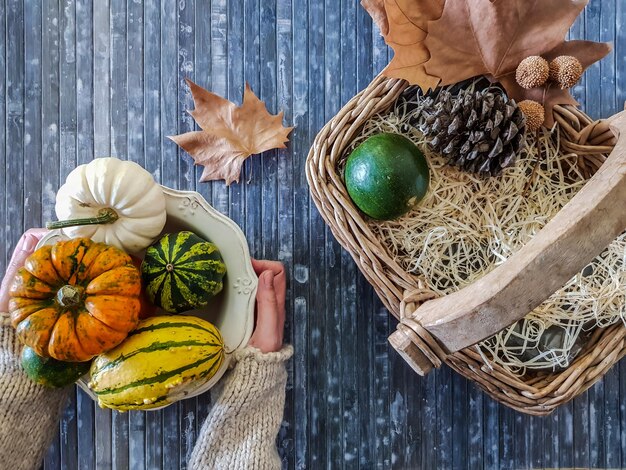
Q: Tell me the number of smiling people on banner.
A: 0